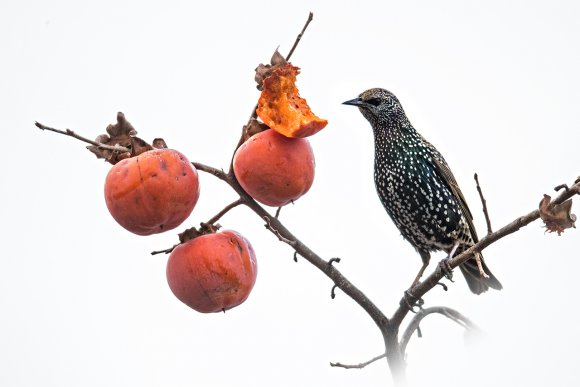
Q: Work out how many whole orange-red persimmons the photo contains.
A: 3